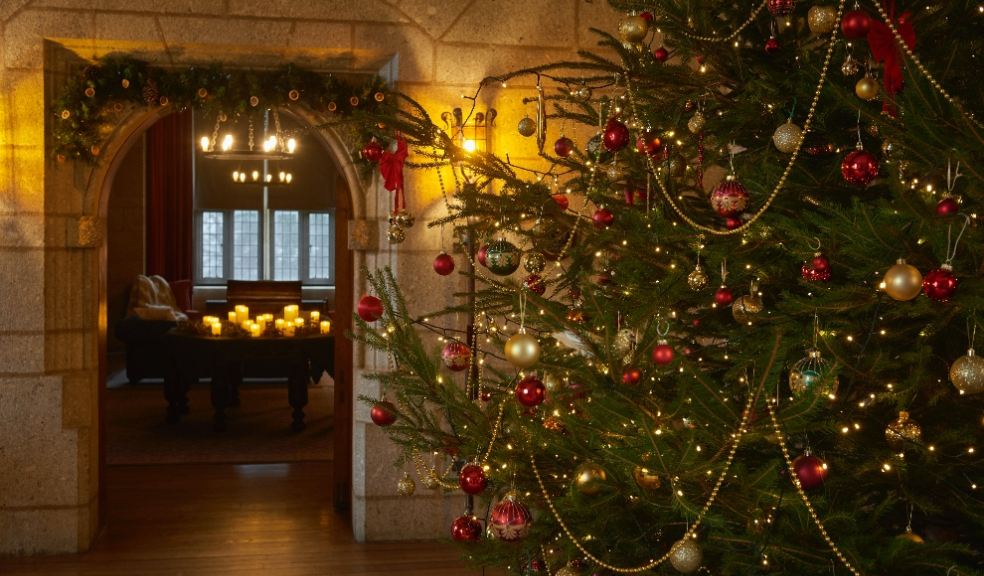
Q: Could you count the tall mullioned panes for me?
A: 4